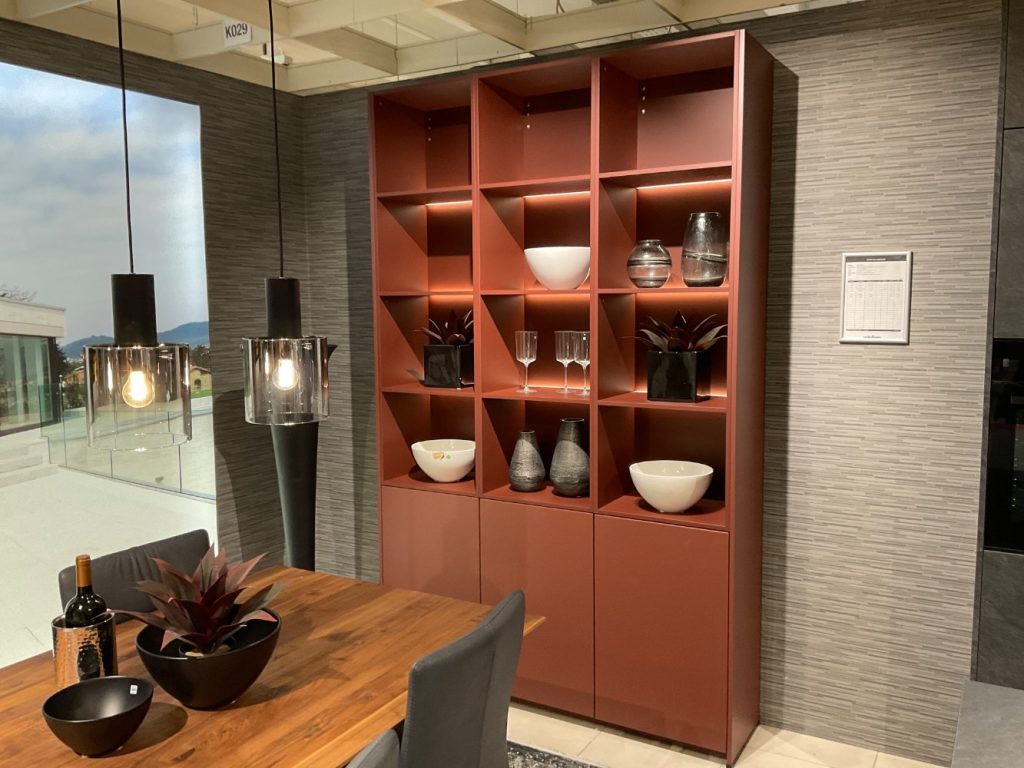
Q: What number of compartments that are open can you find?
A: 12